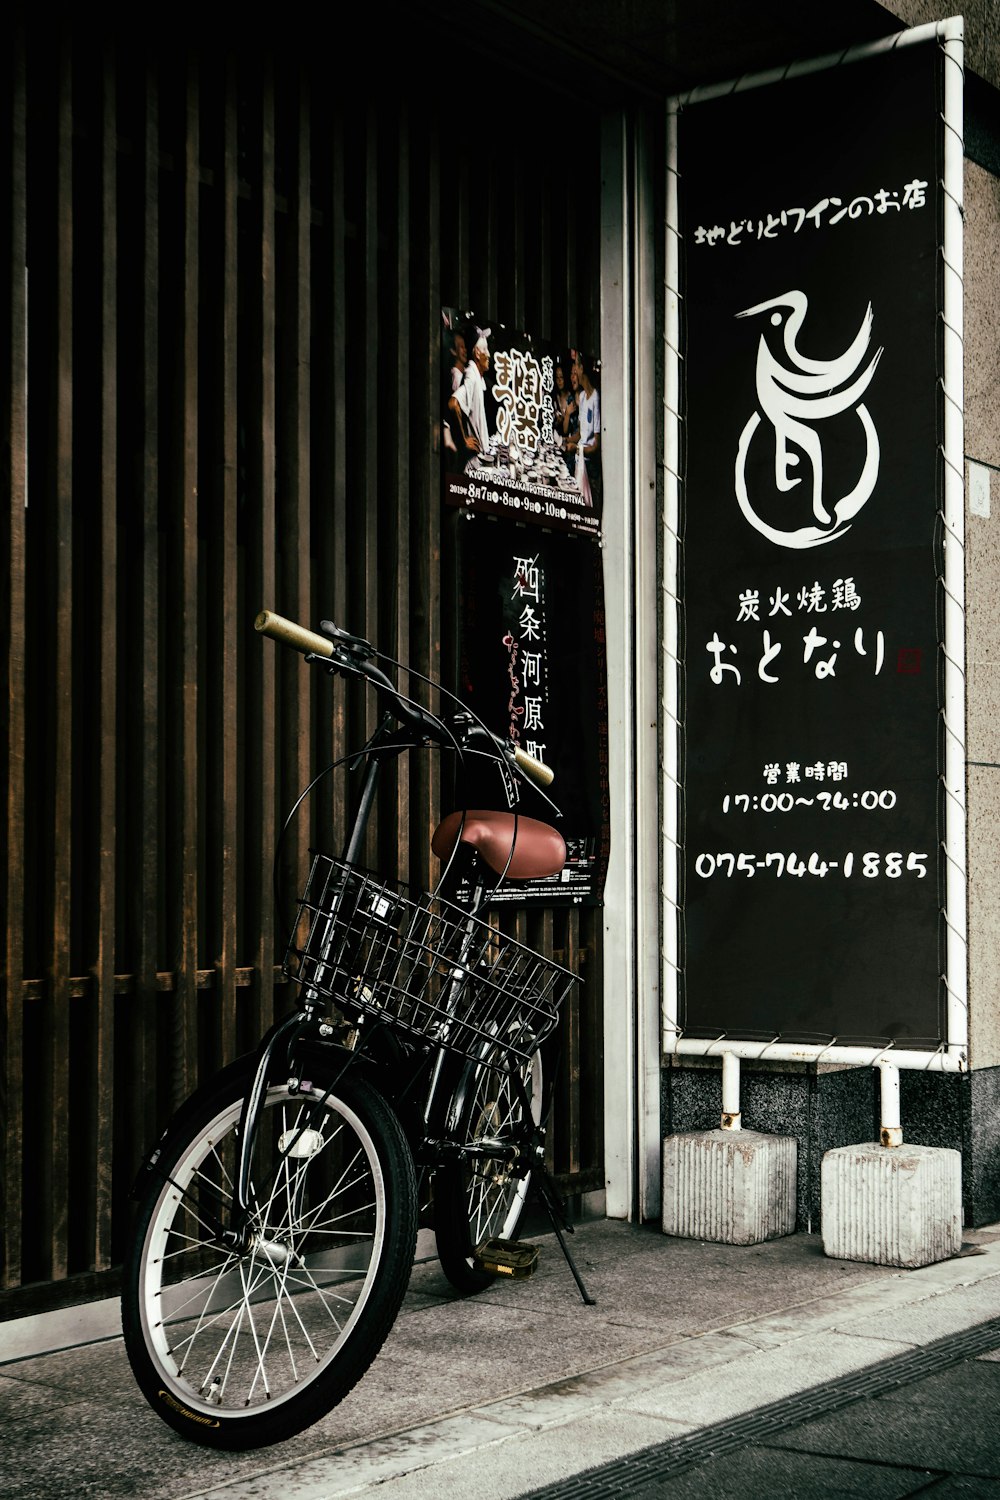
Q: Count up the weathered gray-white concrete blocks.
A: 2